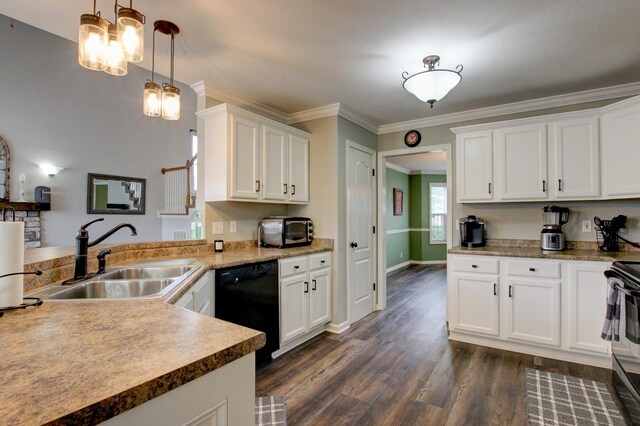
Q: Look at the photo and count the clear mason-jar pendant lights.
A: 5